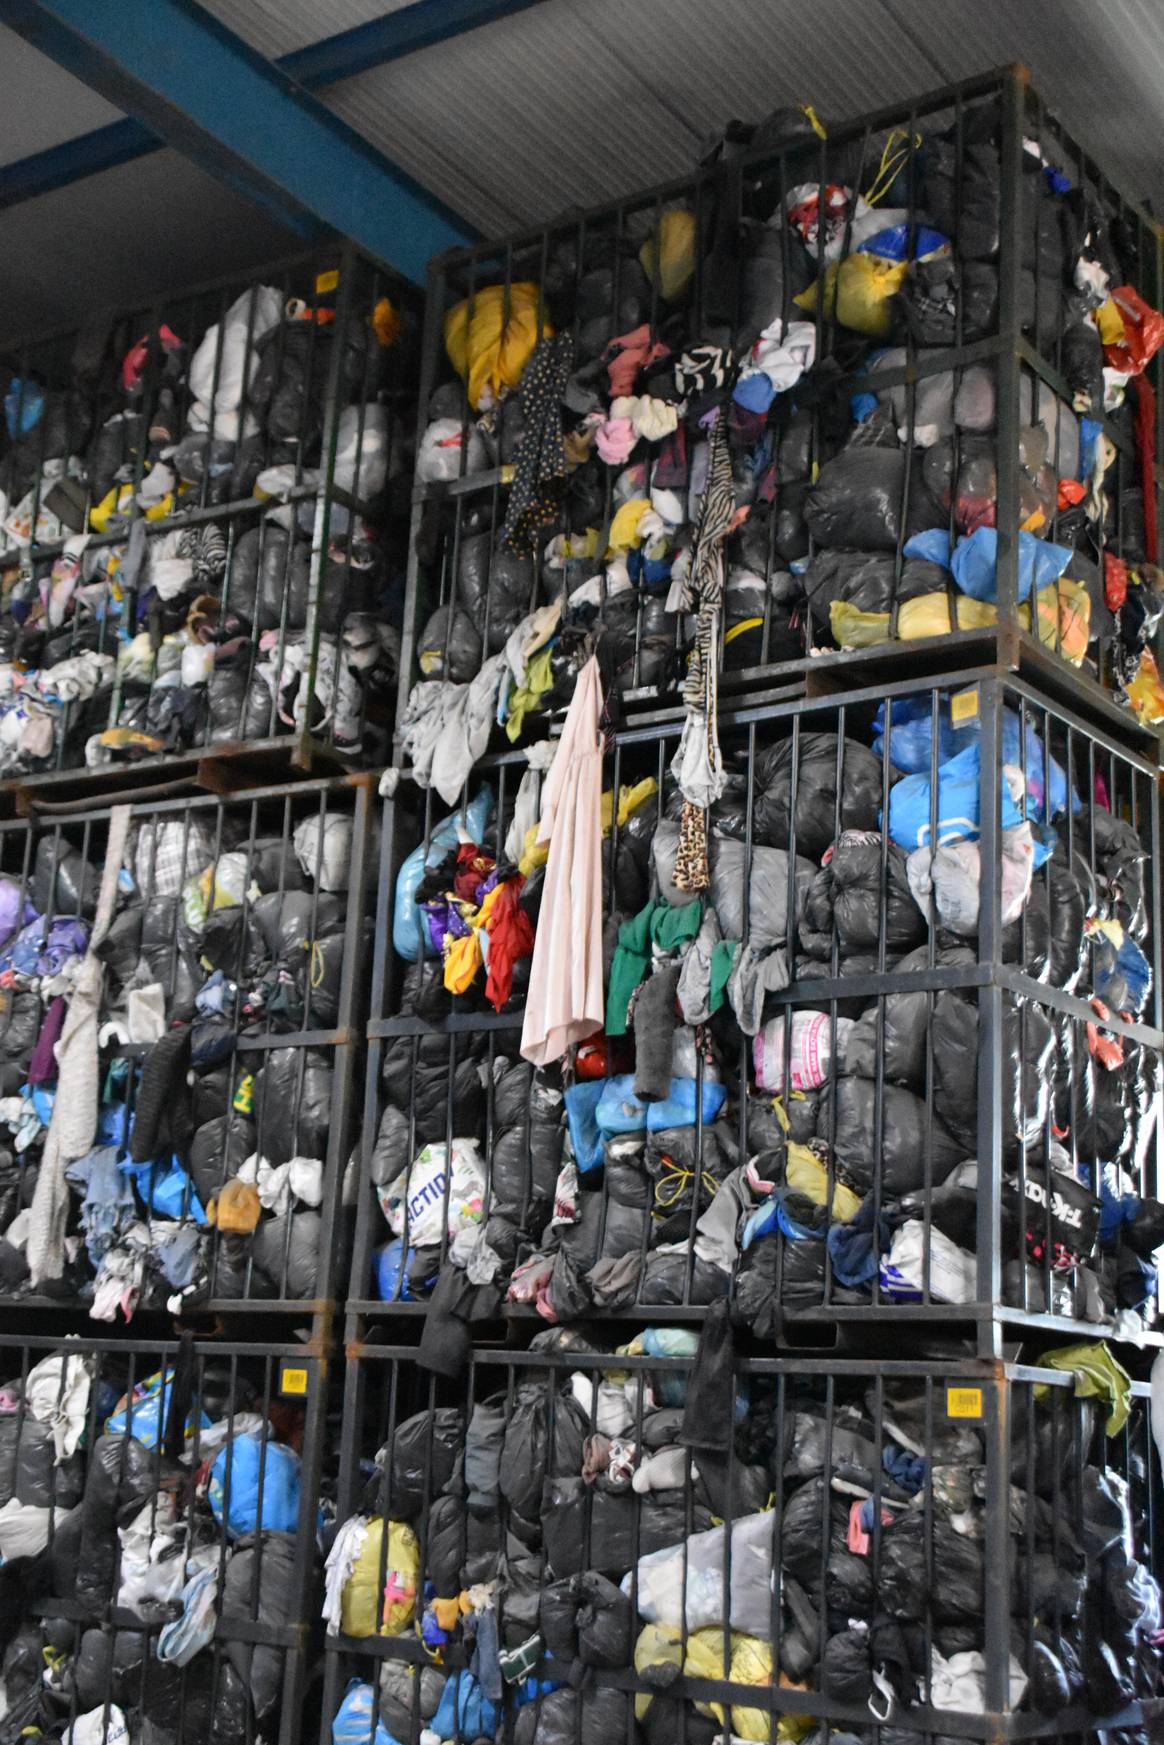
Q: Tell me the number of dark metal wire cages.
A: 6